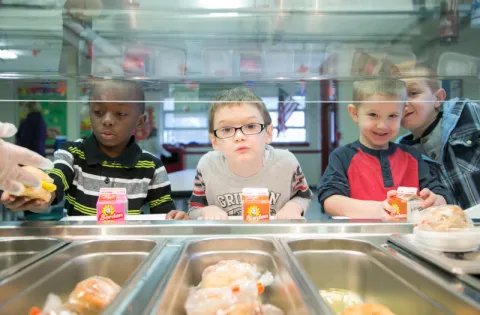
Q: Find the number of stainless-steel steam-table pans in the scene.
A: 4